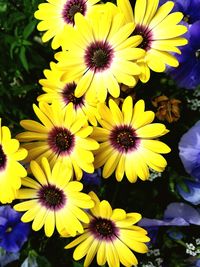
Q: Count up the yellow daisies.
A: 9